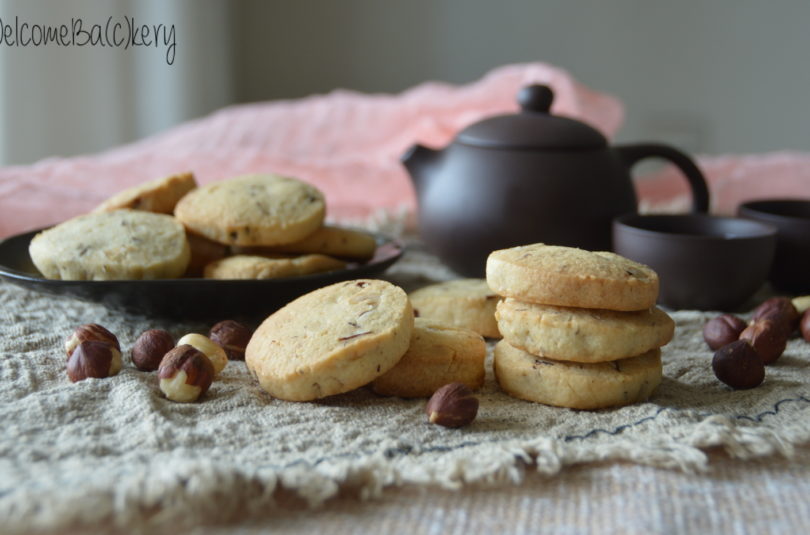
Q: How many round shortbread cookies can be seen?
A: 11